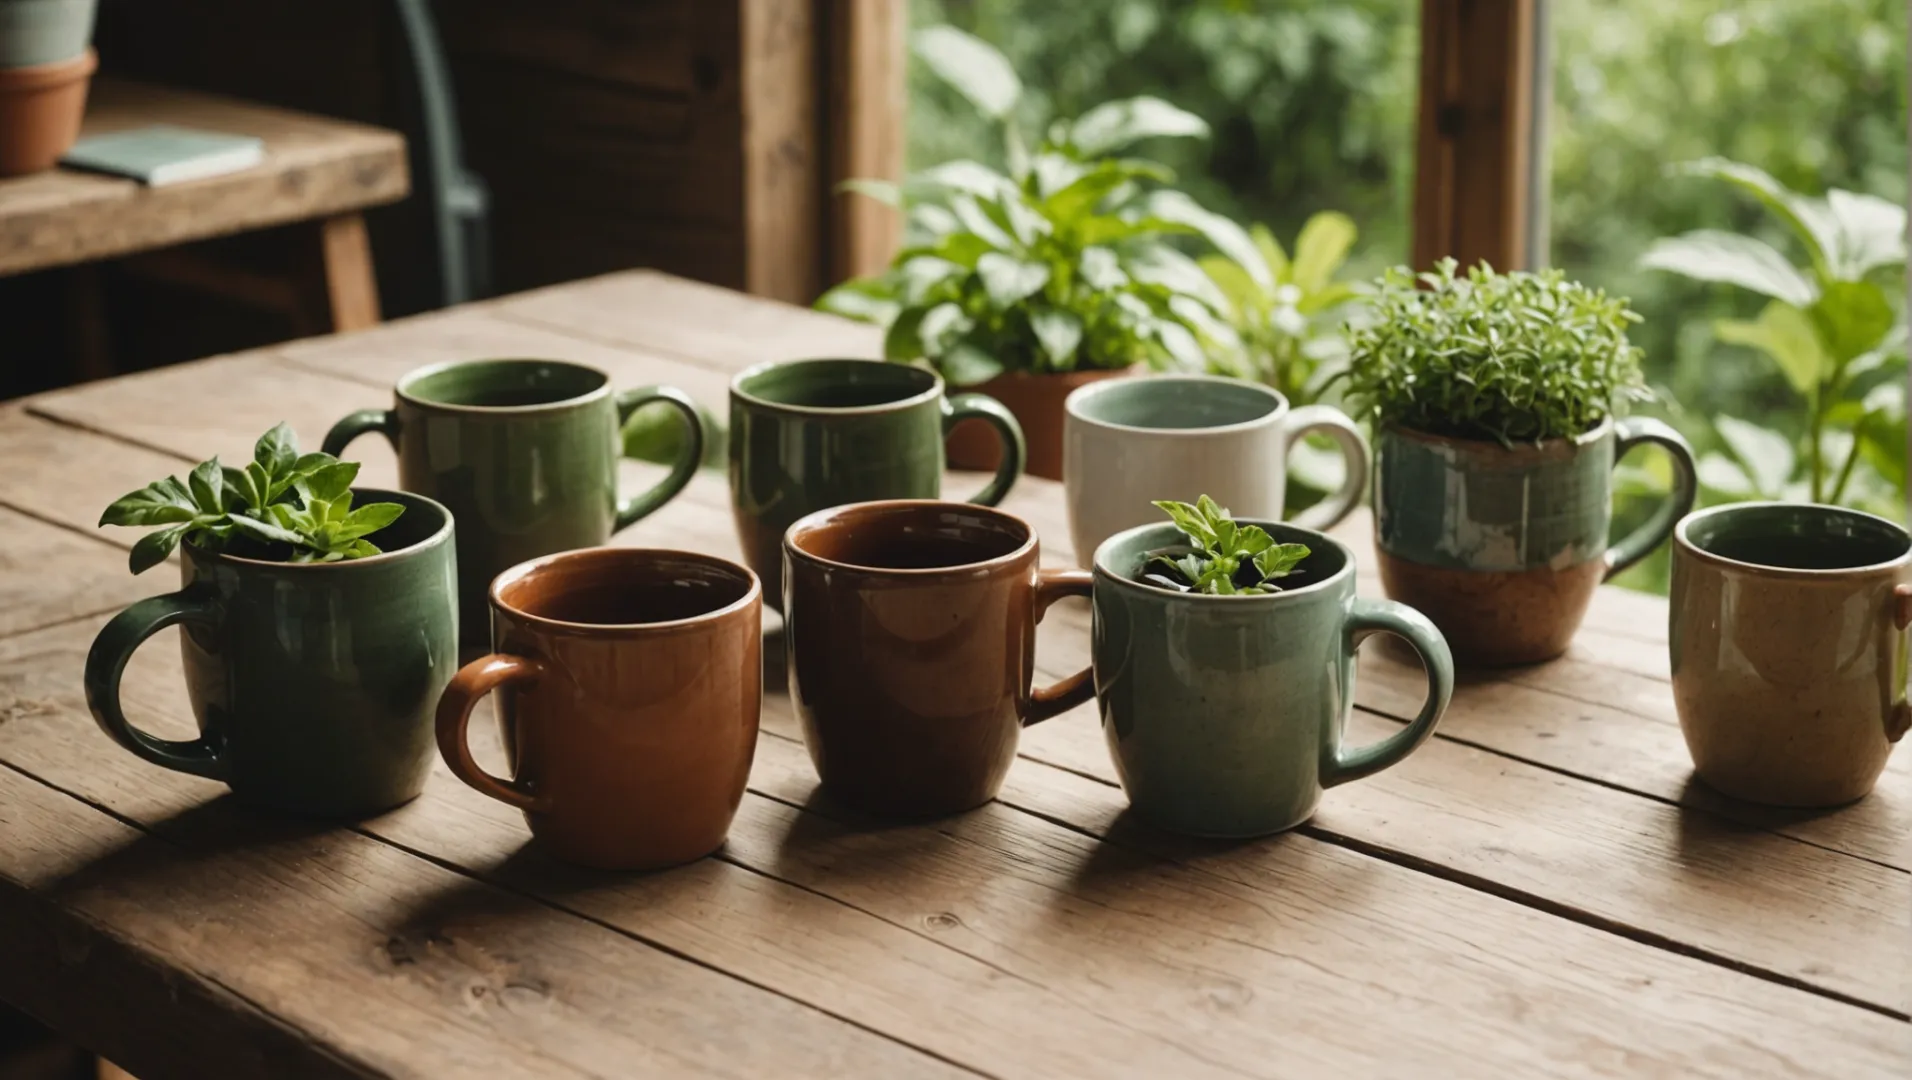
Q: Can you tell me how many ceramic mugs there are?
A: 9